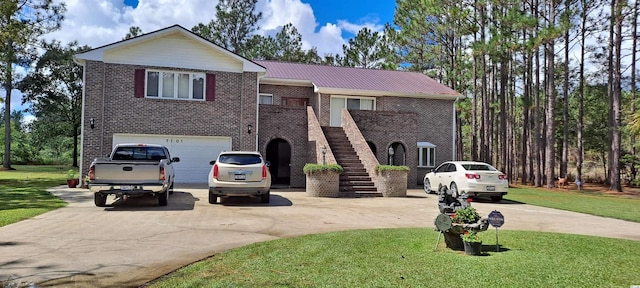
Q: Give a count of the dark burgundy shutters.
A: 2